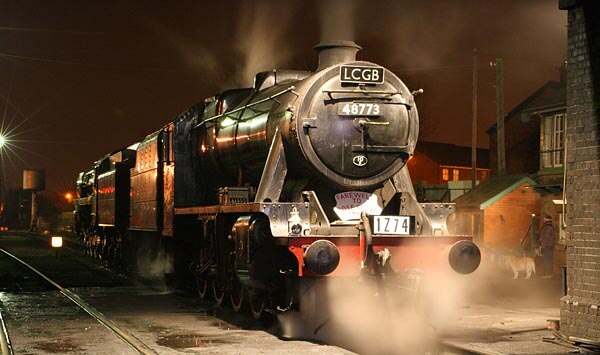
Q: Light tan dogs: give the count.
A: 1